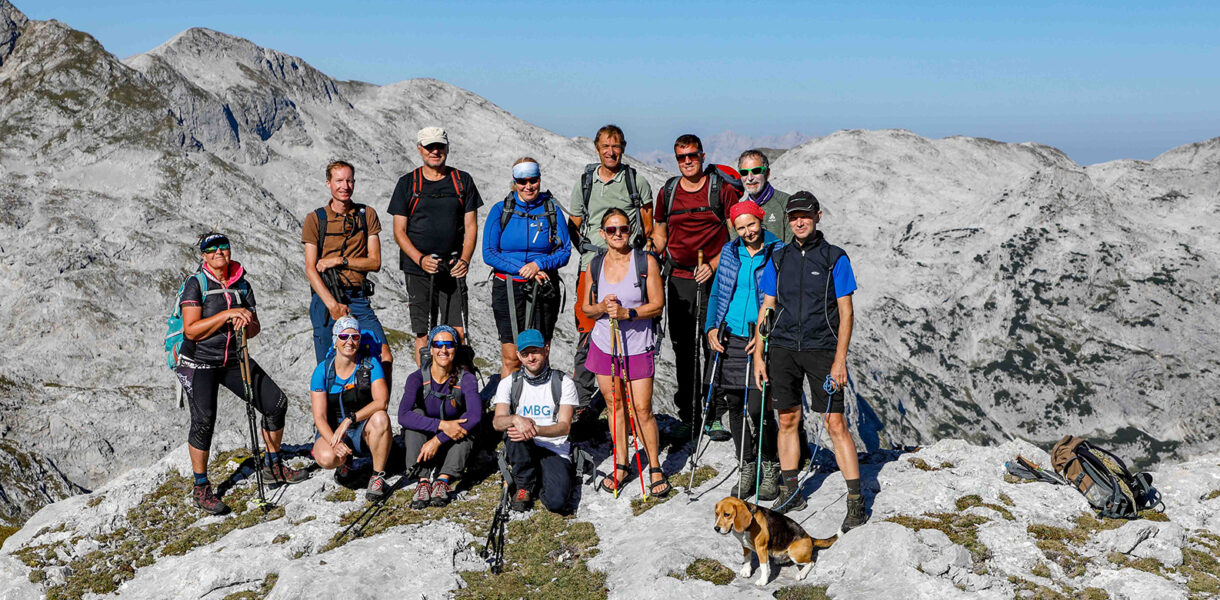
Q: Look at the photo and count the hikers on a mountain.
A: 13